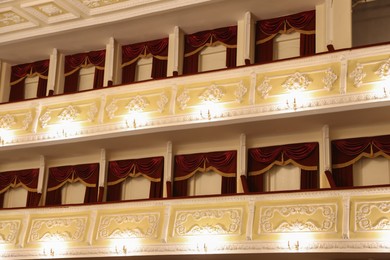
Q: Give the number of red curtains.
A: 11